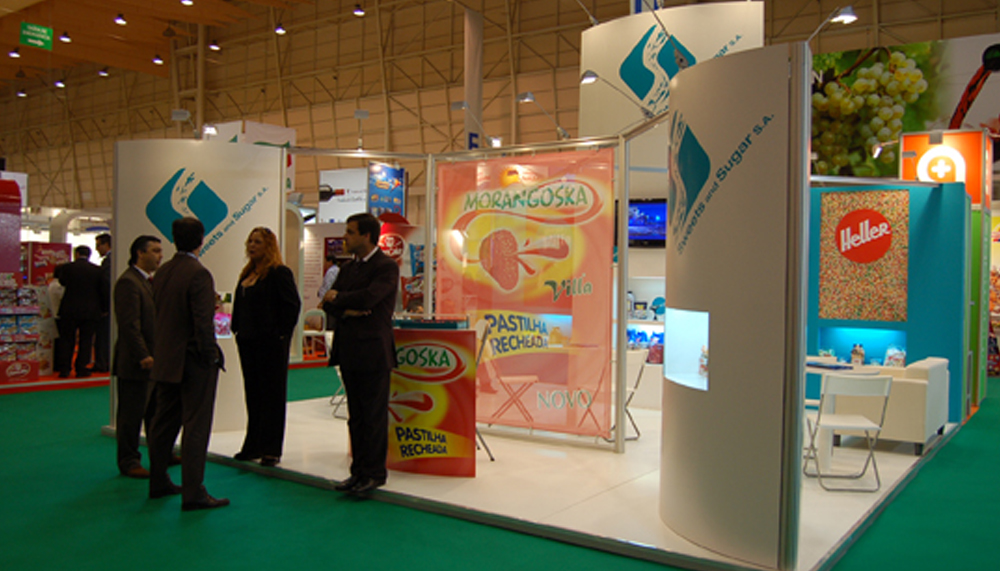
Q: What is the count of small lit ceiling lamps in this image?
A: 11